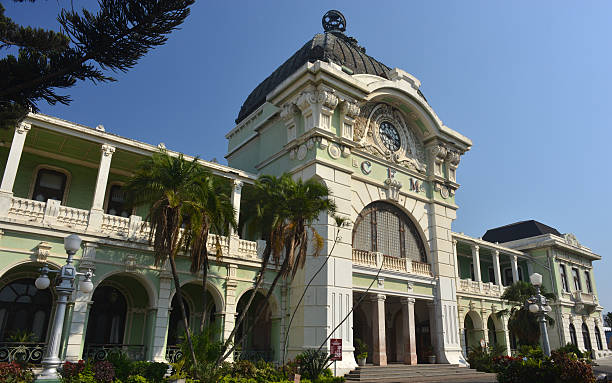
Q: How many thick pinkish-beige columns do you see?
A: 2